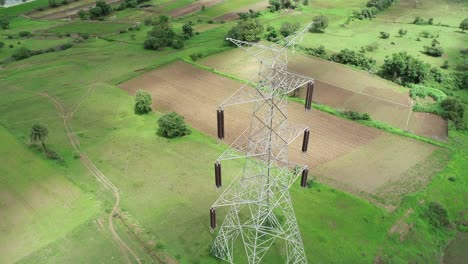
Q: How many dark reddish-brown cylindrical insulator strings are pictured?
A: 6